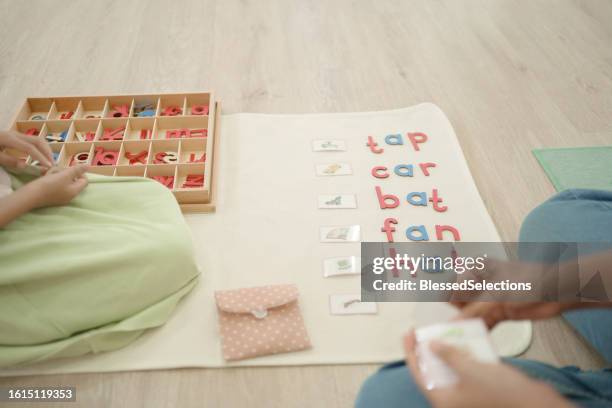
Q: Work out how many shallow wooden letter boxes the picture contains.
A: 1